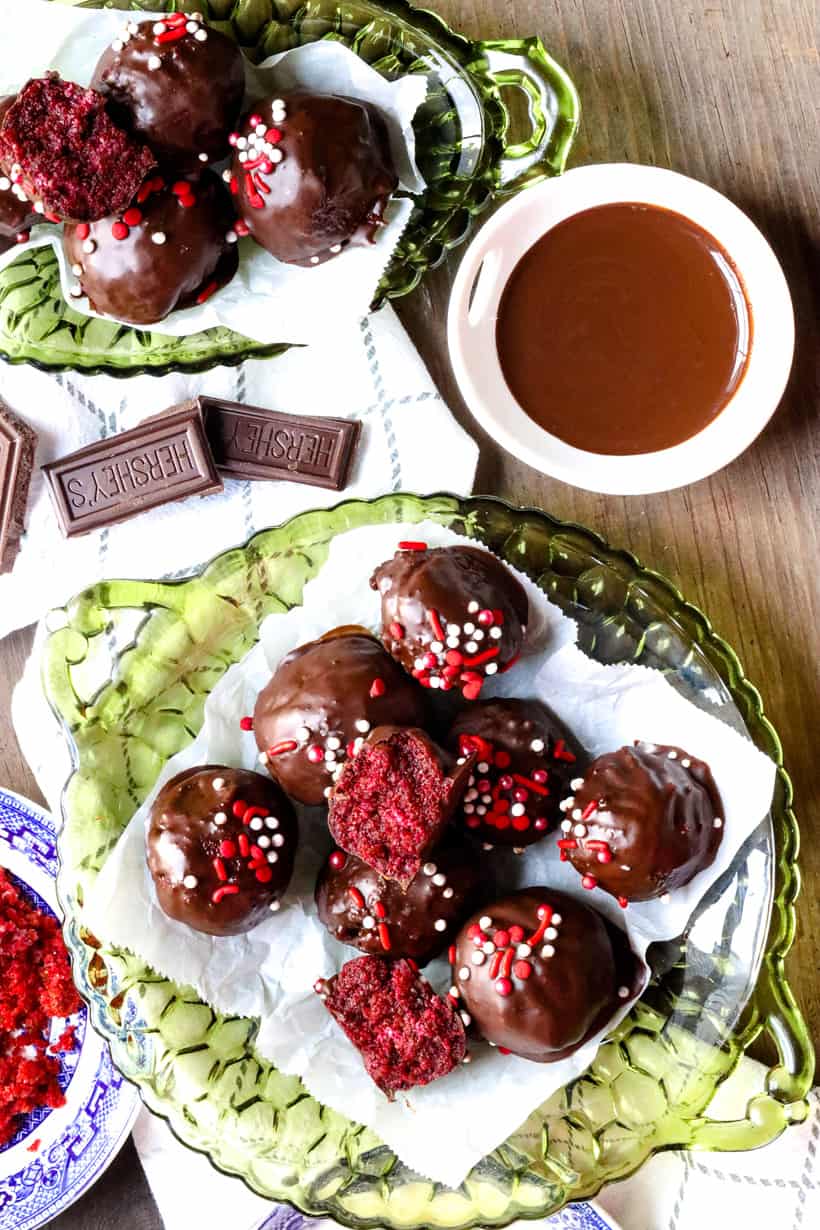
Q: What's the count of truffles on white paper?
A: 14